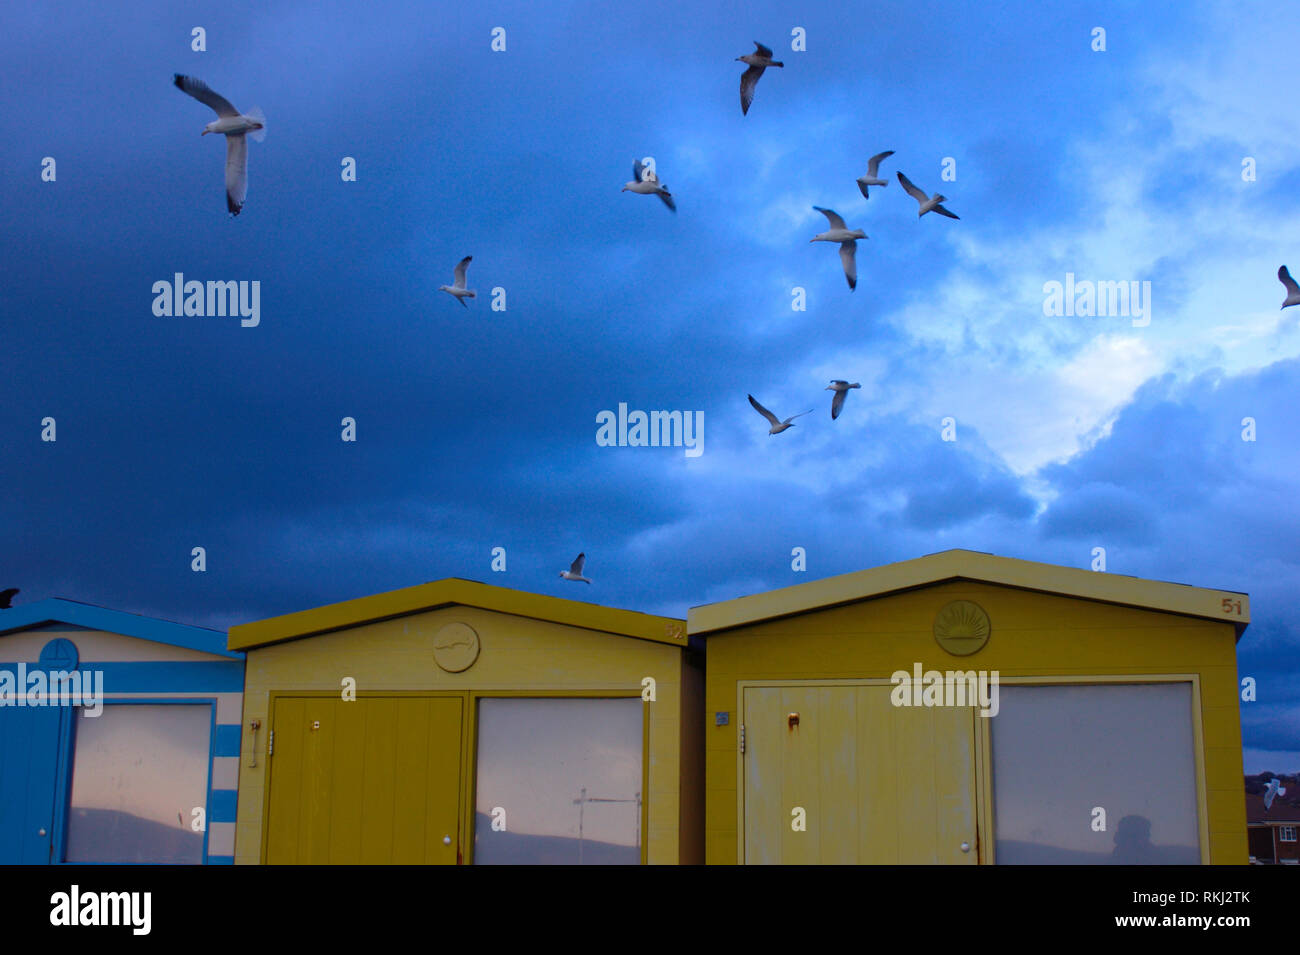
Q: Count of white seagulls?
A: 12